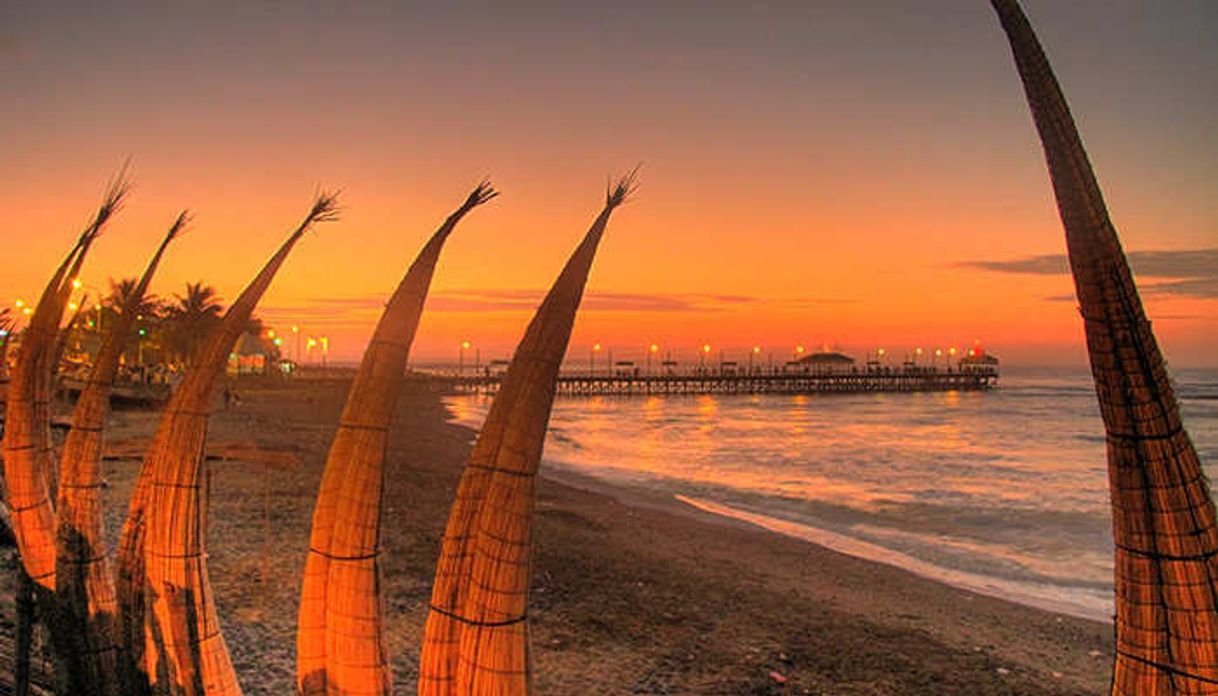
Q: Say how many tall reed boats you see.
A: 6